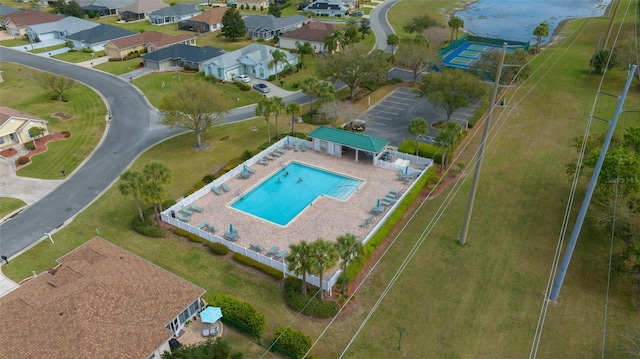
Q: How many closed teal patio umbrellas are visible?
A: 5